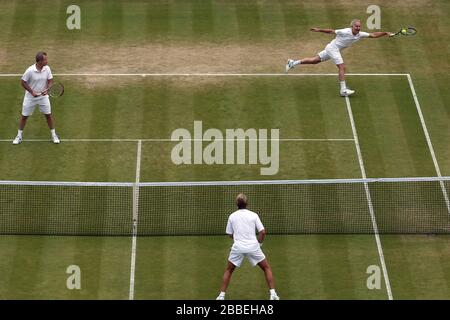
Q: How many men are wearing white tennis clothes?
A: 3